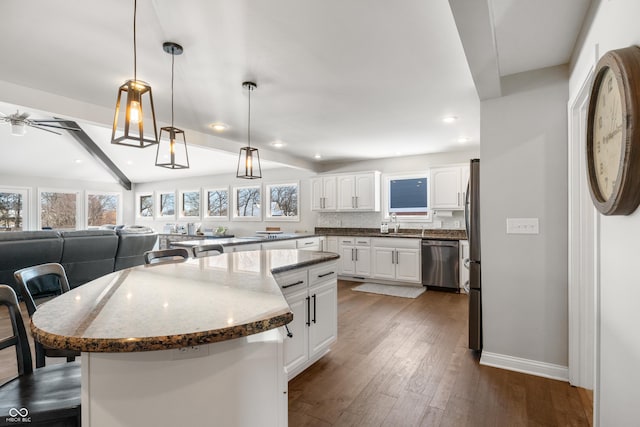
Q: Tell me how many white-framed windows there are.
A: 10